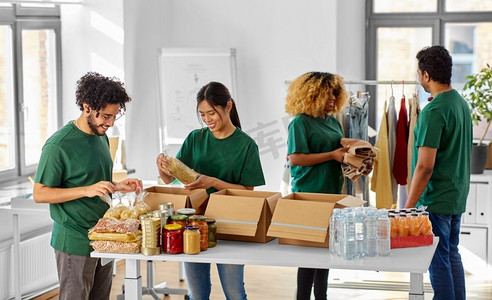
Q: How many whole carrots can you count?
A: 0